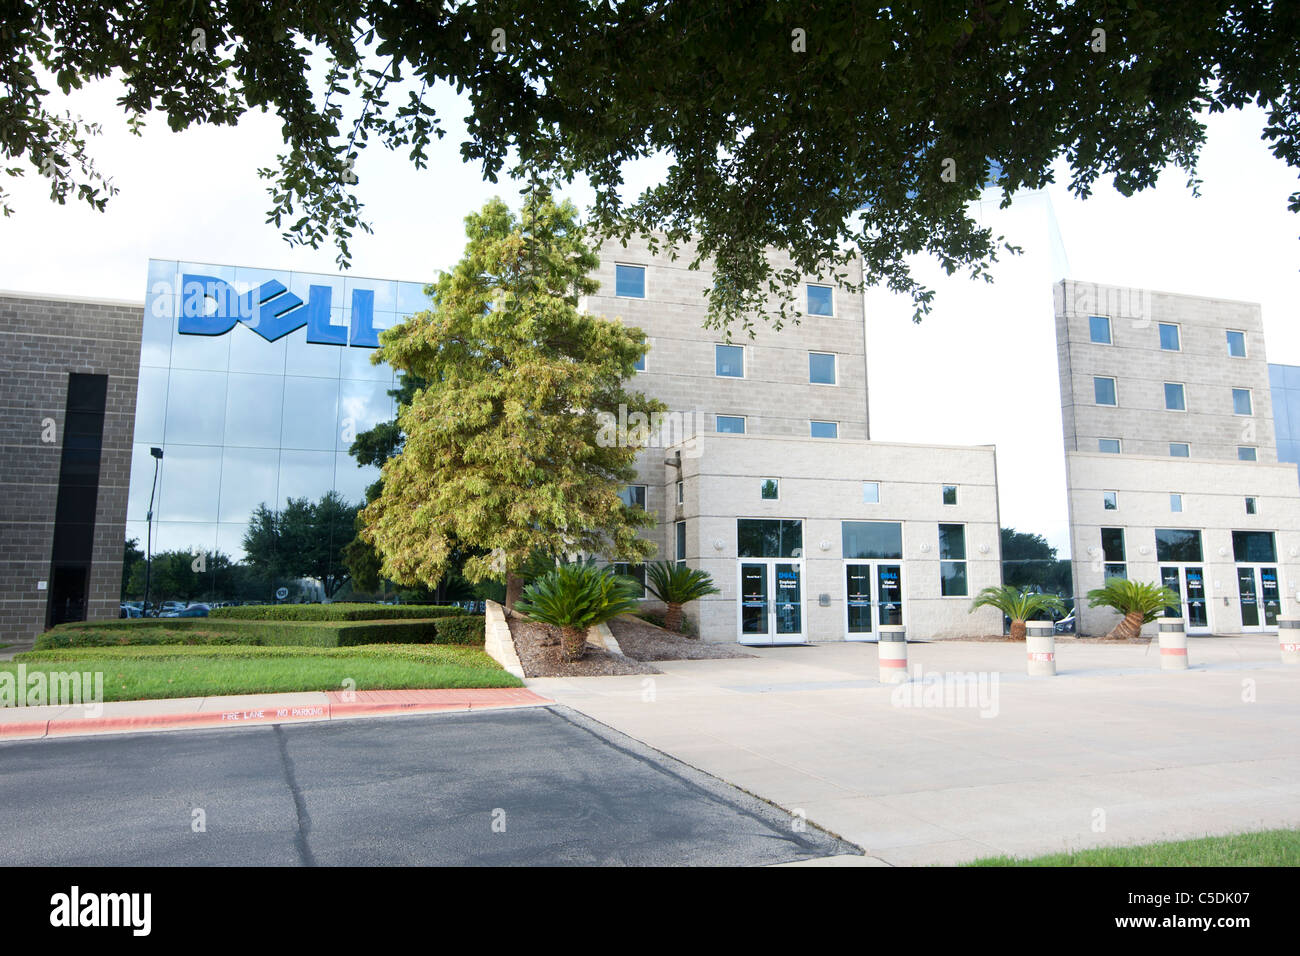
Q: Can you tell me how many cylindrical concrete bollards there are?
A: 4